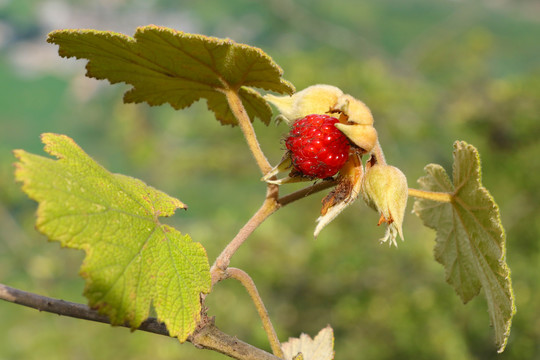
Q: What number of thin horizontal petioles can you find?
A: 1